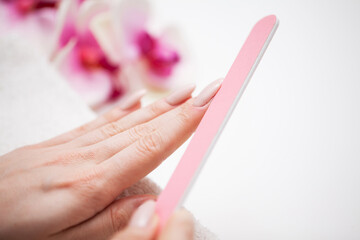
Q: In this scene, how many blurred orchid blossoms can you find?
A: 3